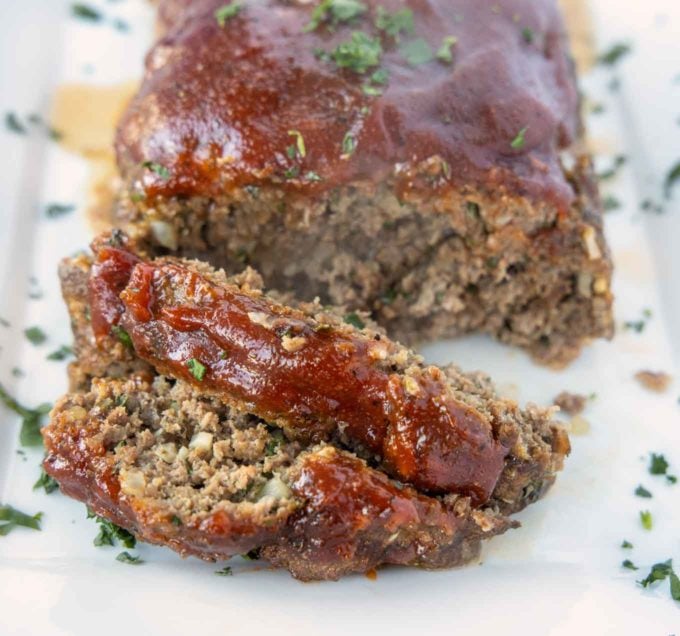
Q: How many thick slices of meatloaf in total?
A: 2